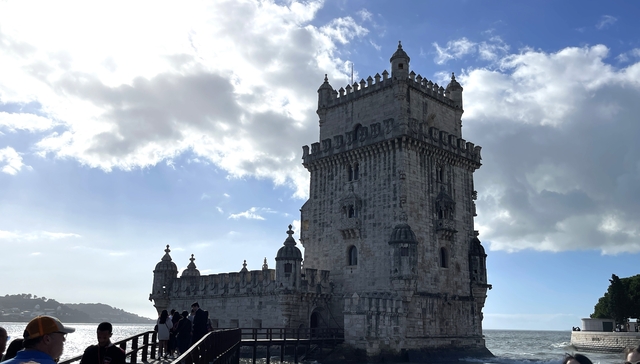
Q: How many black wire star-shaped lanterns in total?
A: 0